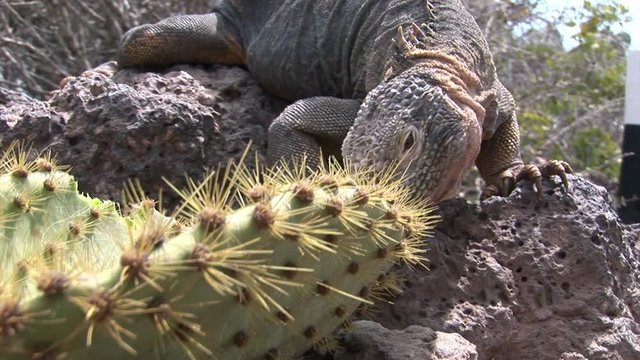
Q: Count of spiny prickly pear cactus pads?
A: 2